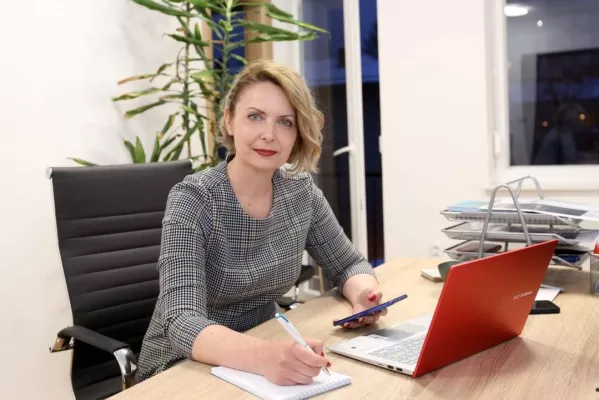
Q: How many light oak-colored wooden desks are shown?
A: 1